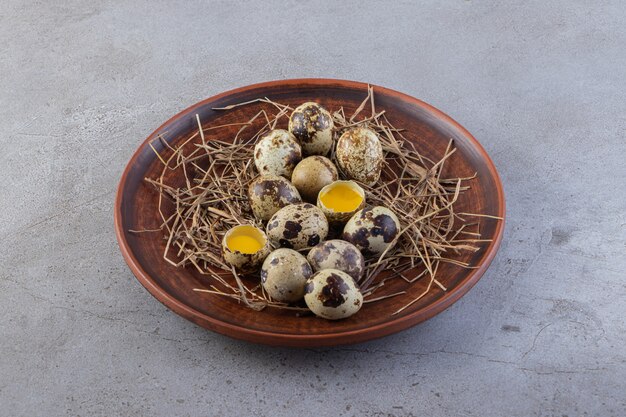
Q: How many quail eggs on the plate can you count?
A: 12